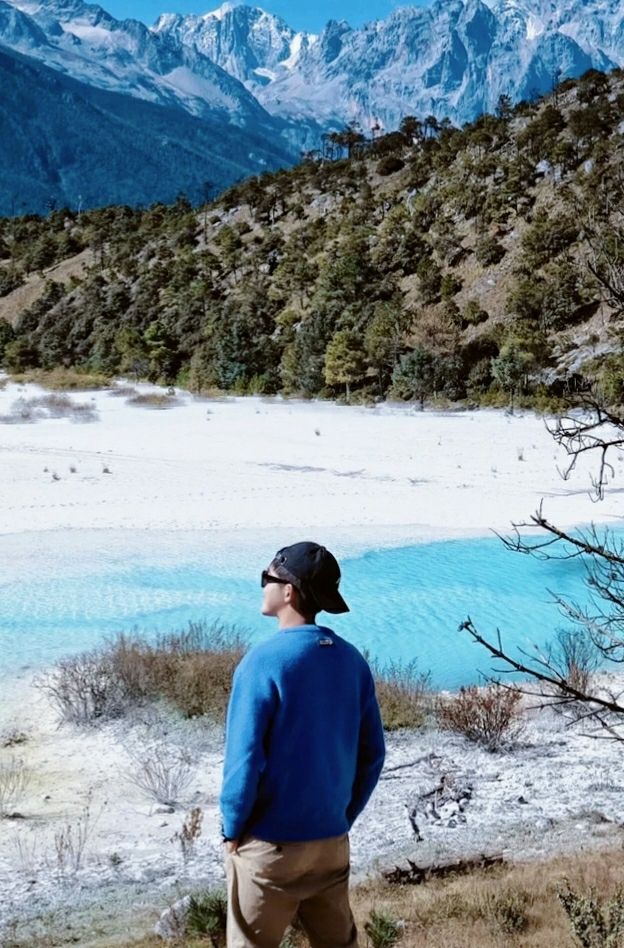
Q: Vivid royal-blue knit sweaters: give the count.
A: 1